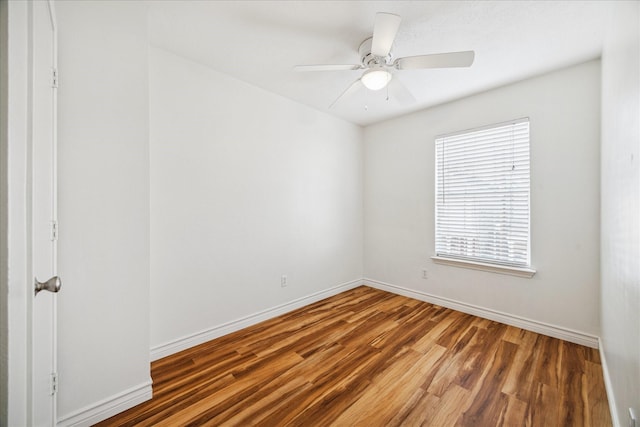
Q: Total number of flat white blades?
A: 5